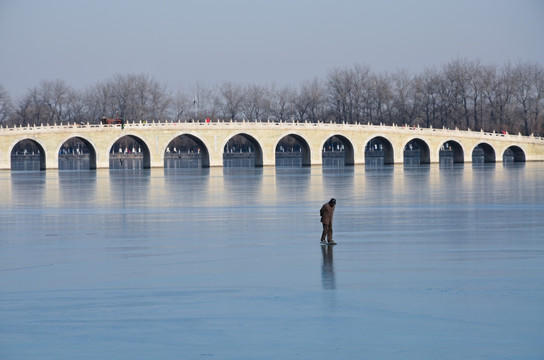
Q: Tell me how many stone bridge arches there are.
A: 12